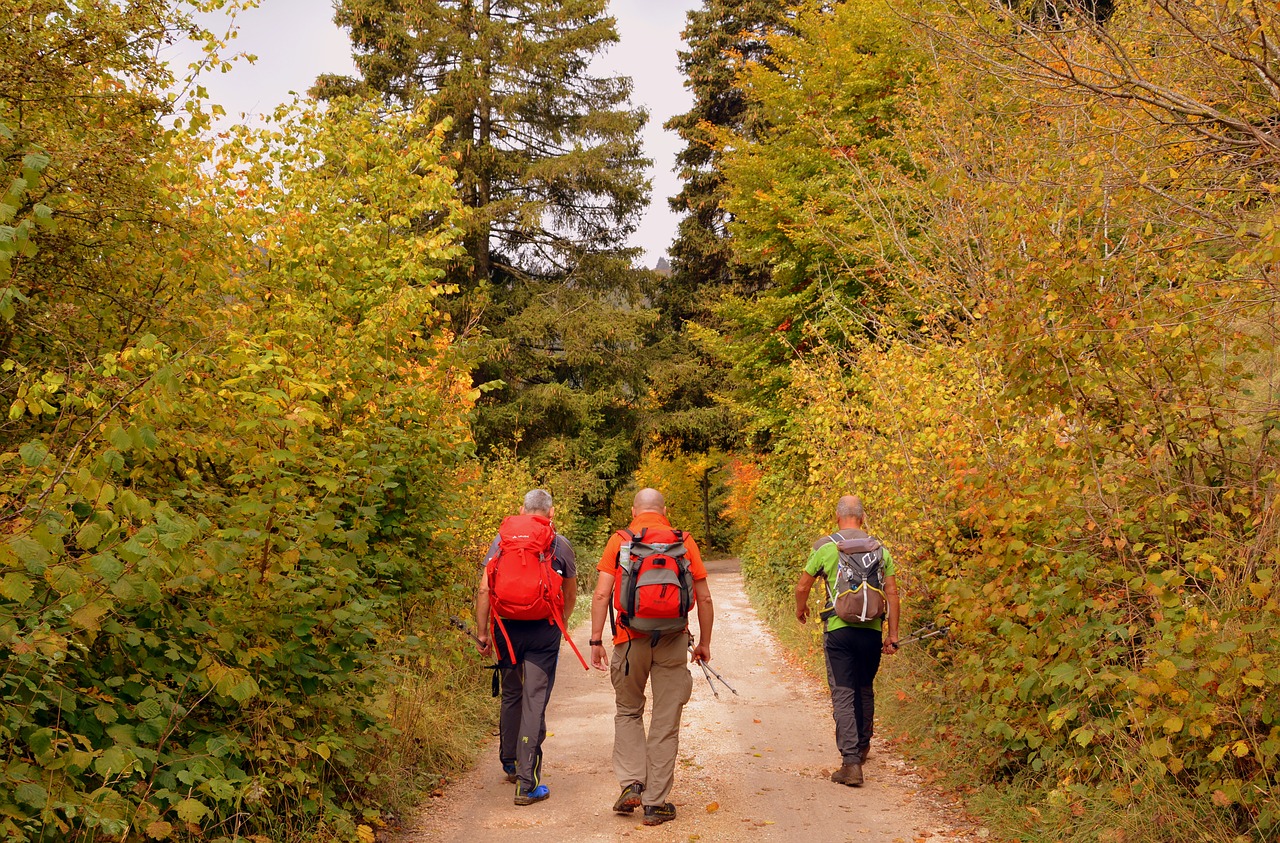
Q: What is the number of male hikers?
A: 3